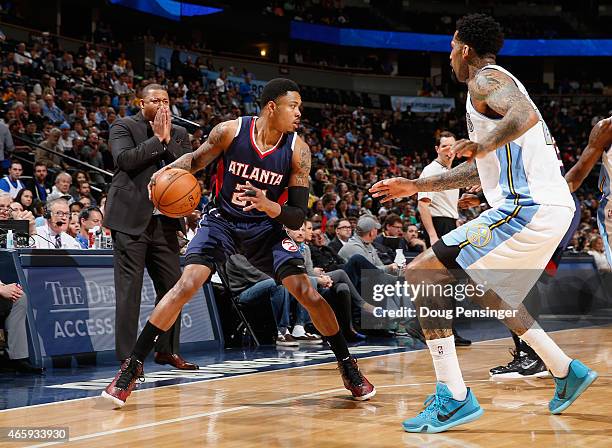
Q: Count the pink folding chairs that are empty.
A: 0